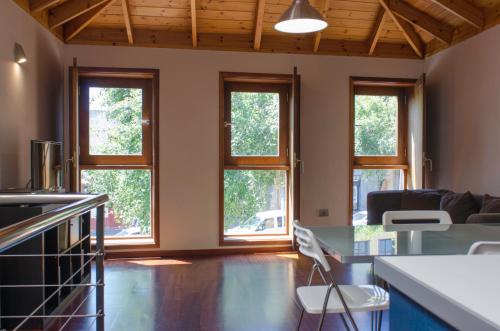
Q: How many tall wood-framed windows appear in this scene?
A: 3